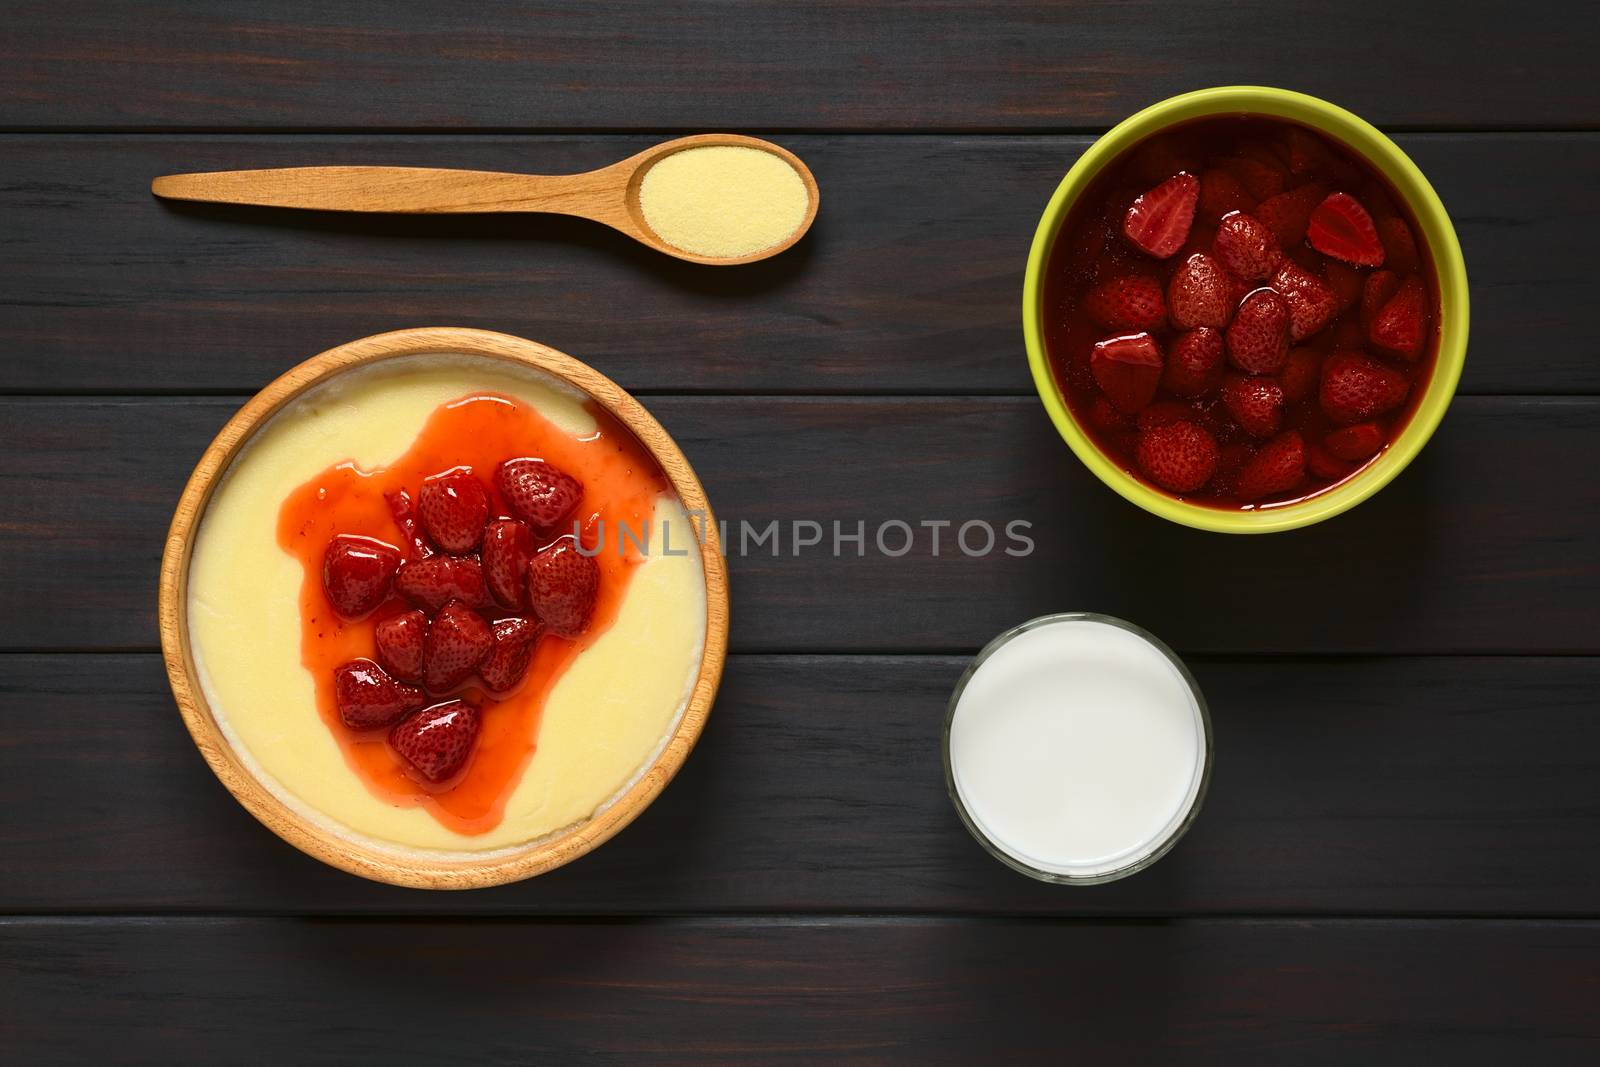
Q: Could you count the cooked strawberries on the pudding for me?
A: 11